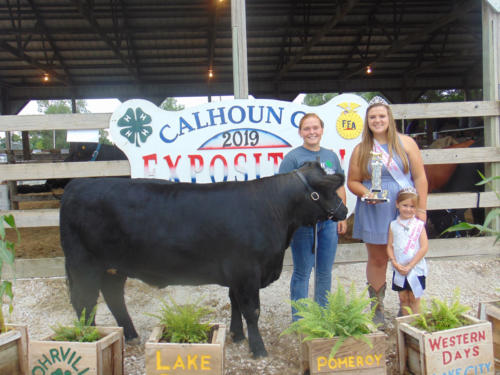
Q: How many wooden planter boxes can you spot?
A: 6